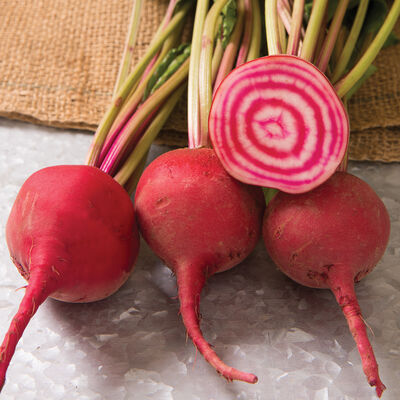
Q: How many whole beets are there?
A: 3